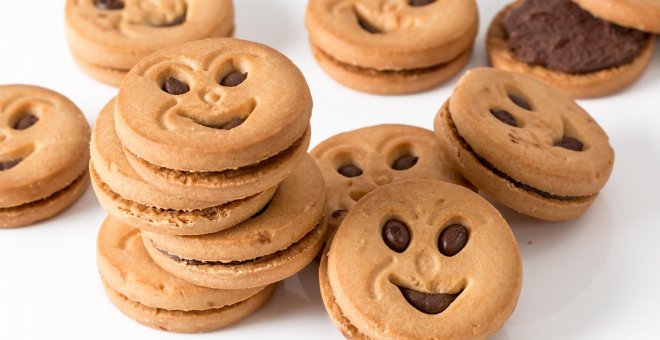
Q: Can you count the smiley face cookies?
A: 7